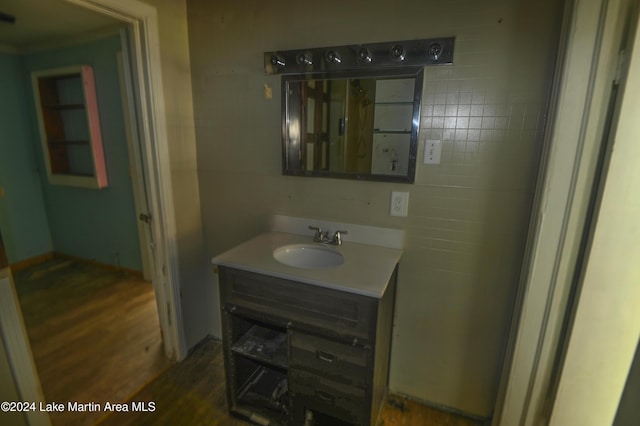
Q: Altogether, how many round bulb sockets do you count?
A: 6